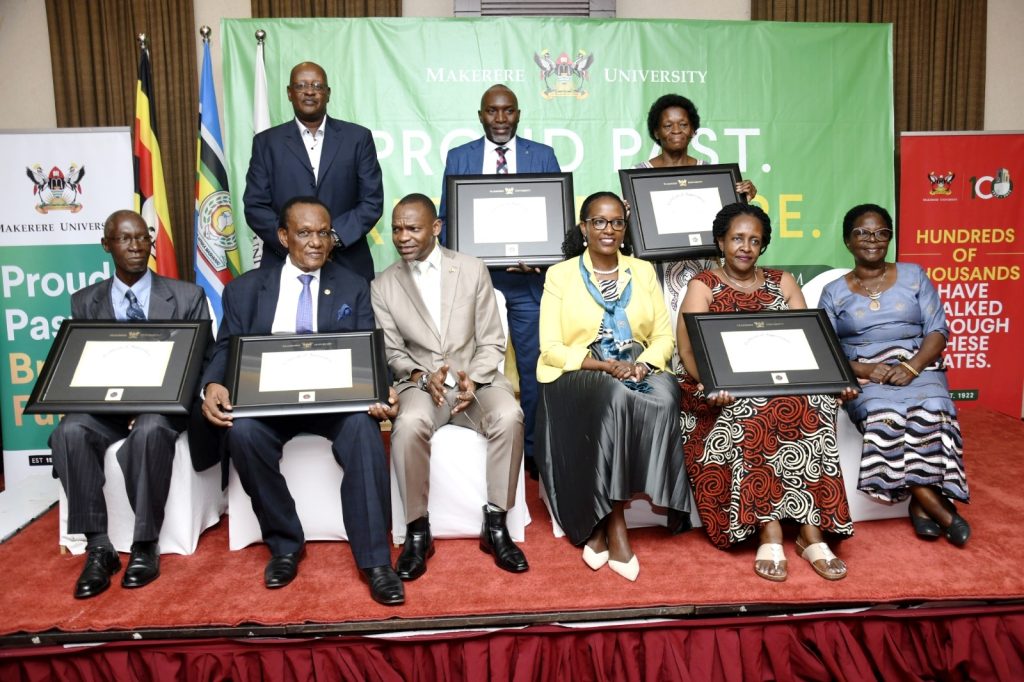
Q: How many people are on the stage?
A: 9